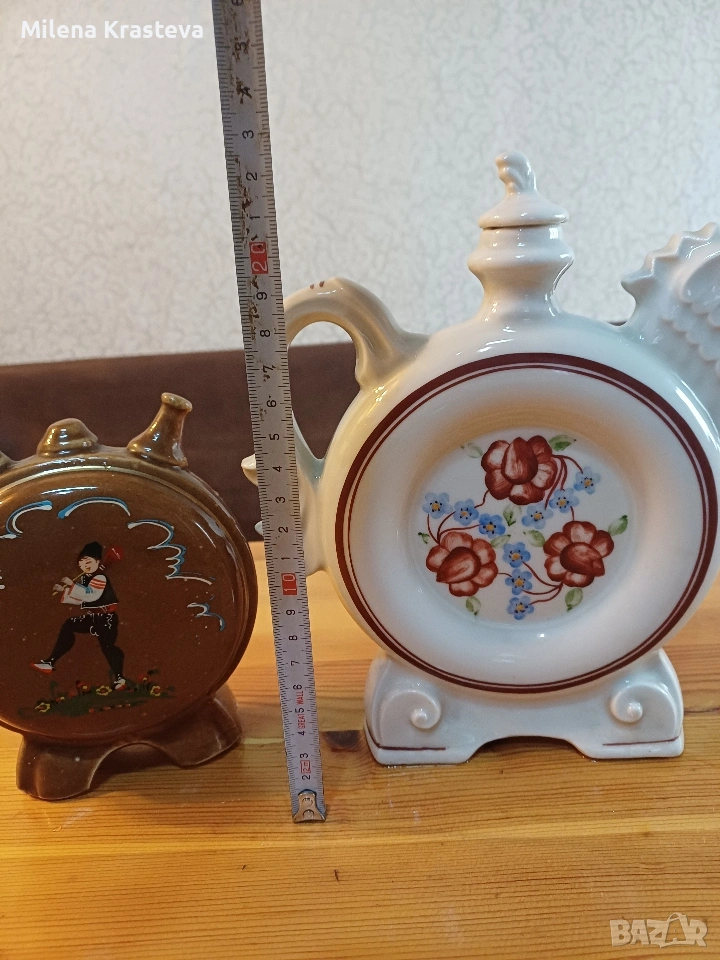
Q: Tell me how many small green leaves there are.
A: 9